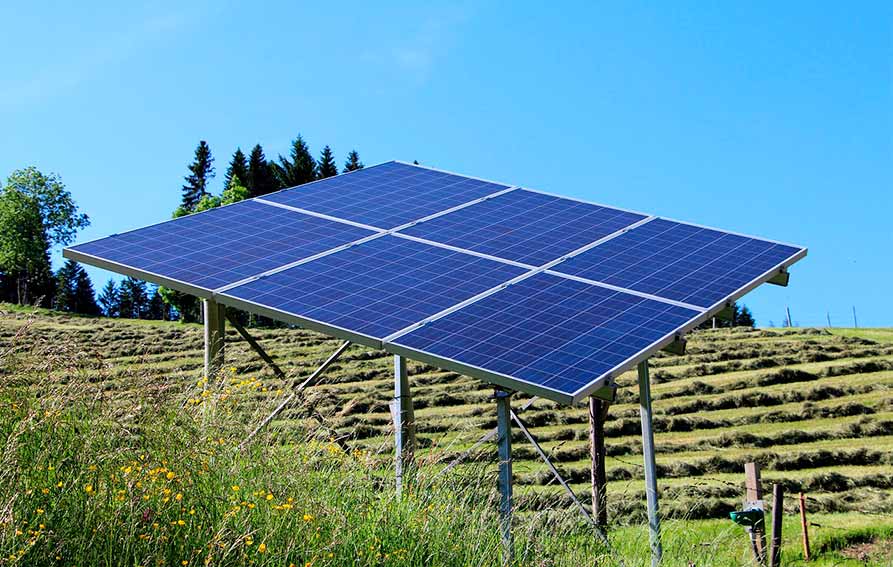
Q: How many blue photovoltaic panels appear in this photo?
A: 6